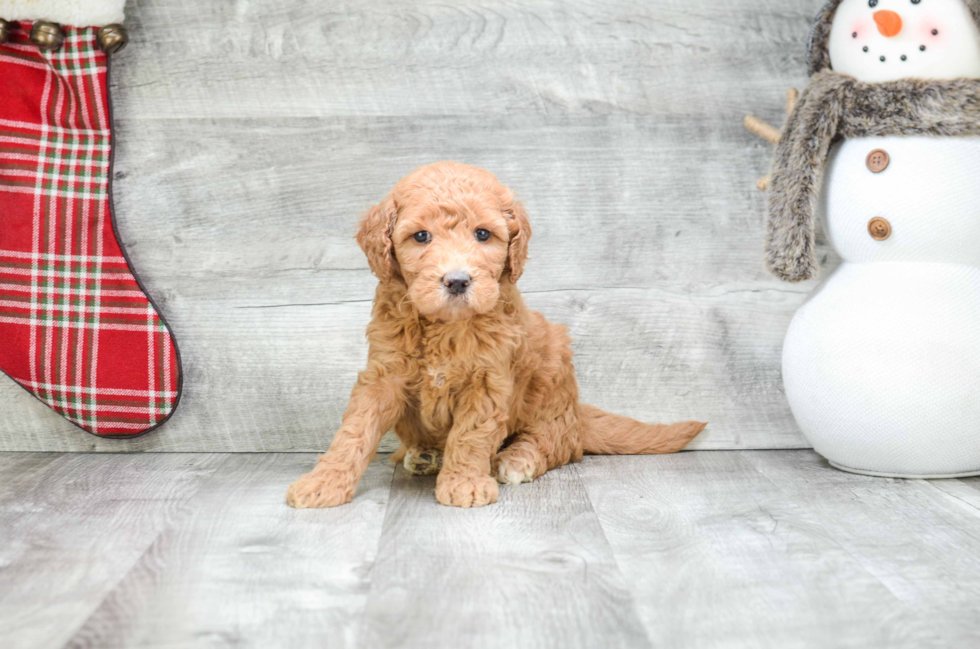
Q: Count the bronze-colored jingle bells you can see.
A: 3